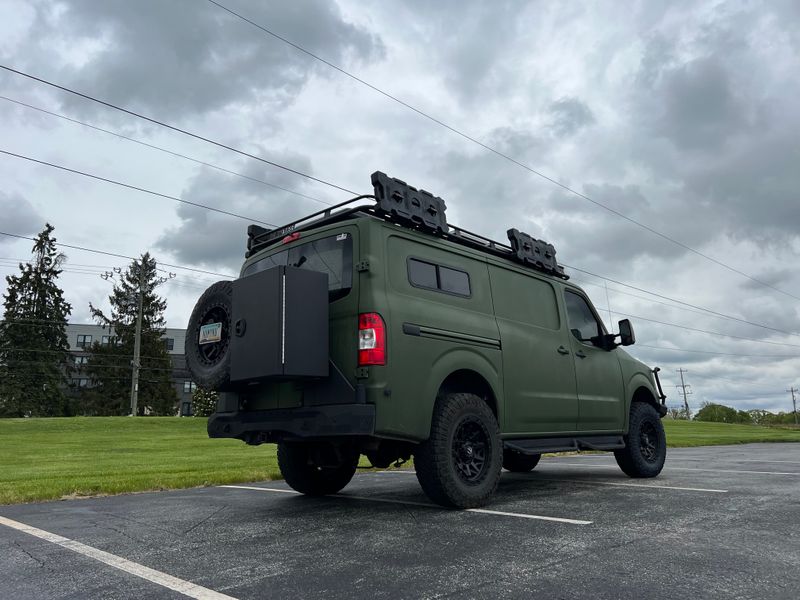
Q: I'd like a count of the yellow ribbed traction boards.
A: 0